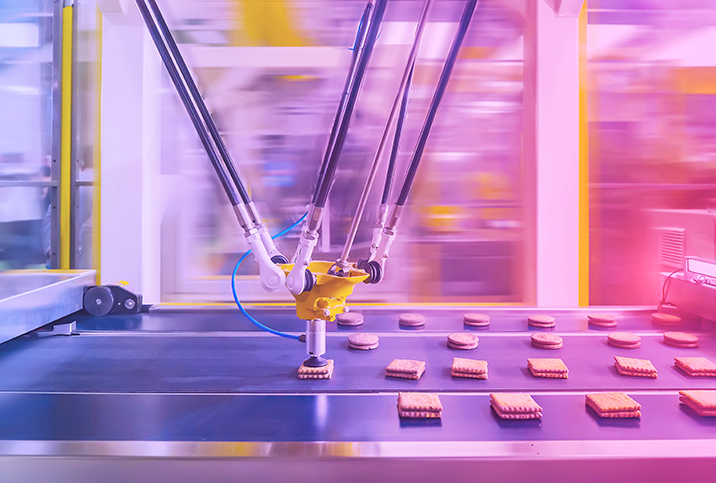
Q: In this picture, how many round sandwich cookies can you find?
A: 11